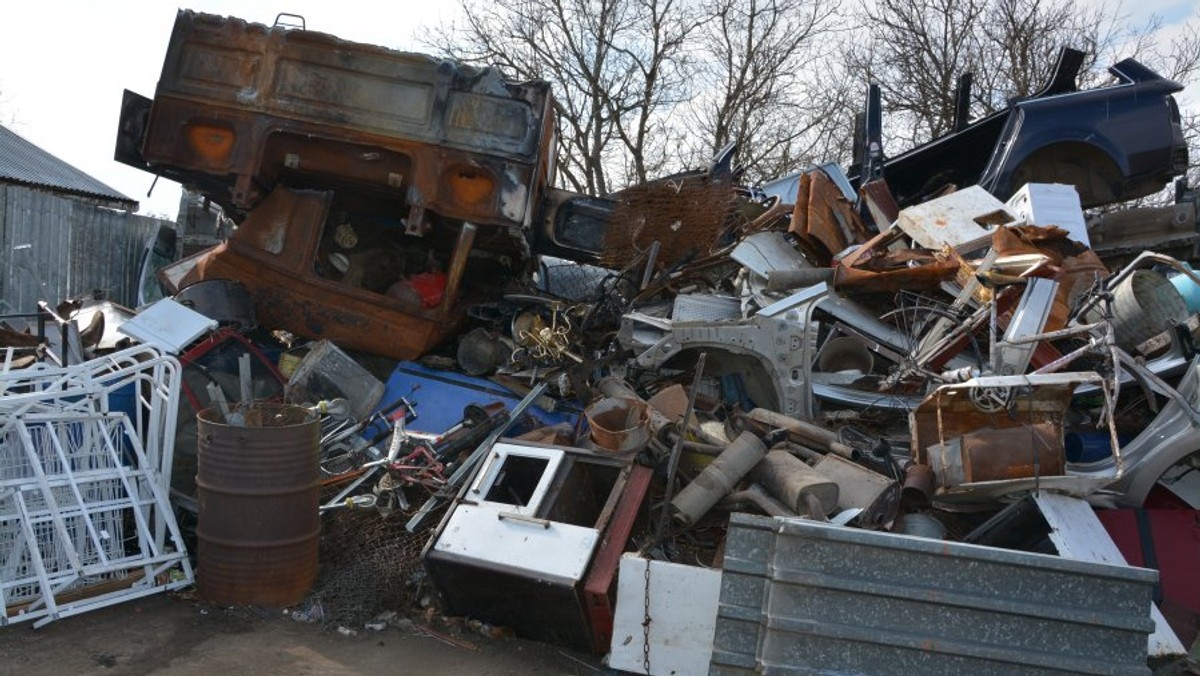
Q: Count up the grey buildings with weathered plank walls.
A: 1